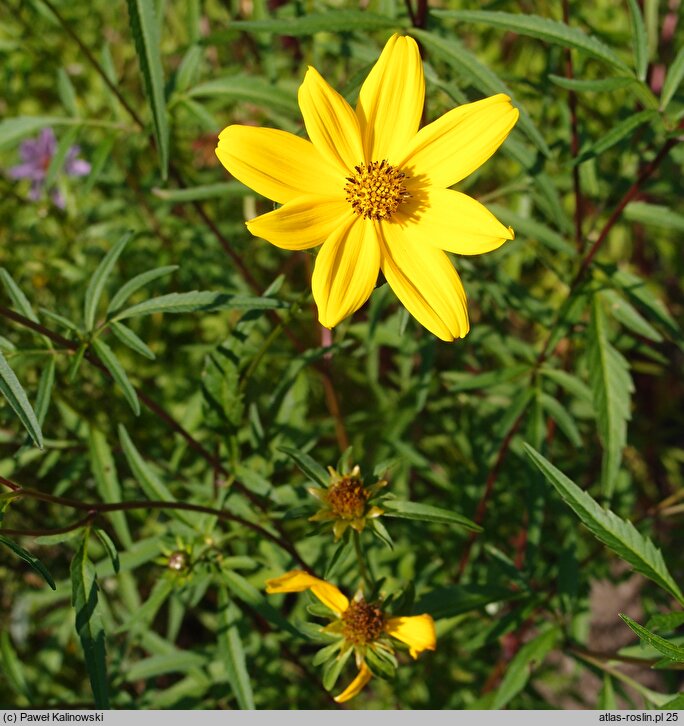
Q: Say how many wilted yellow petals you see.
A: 3